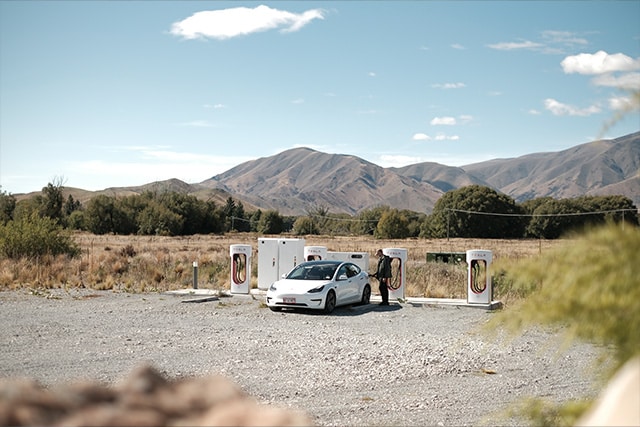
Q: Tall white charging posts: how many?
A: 4